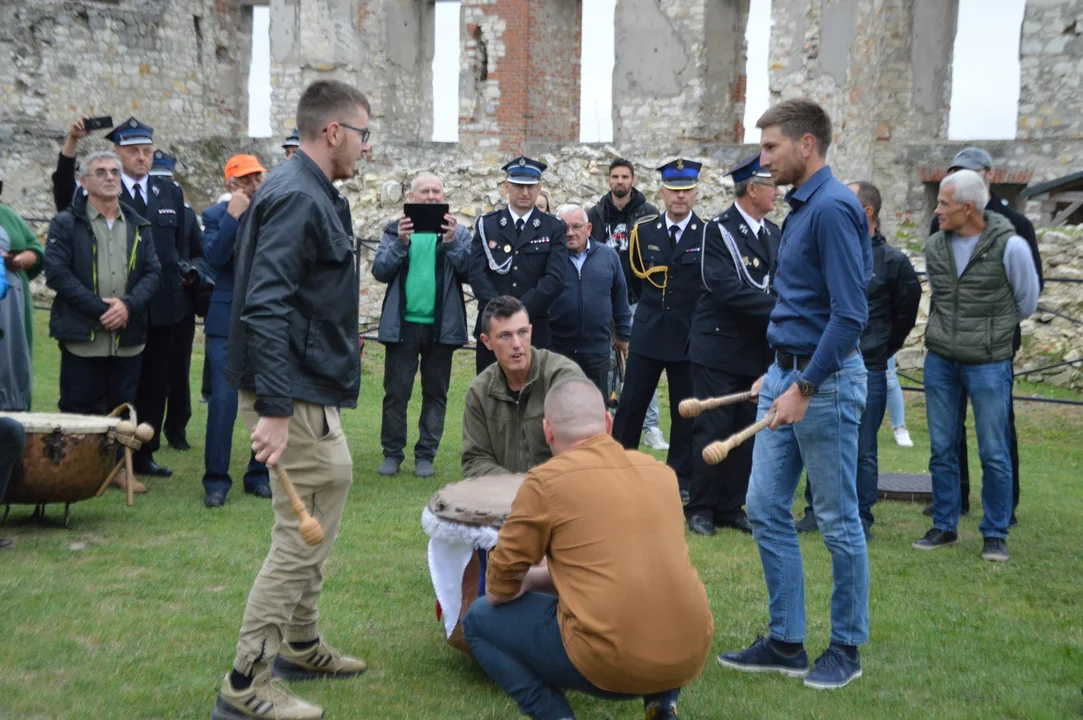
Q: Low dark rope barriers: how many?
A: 1